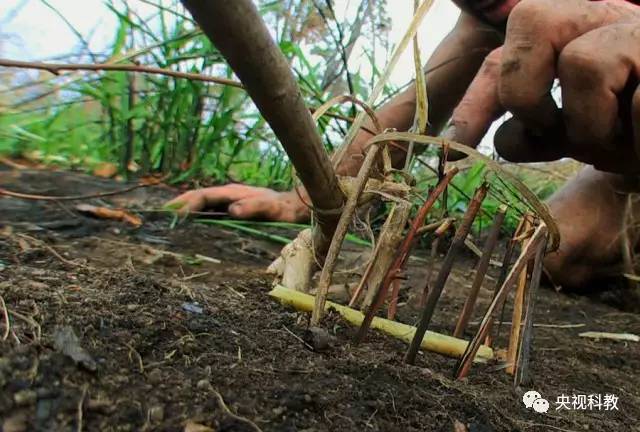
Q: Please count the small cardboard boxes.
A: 0